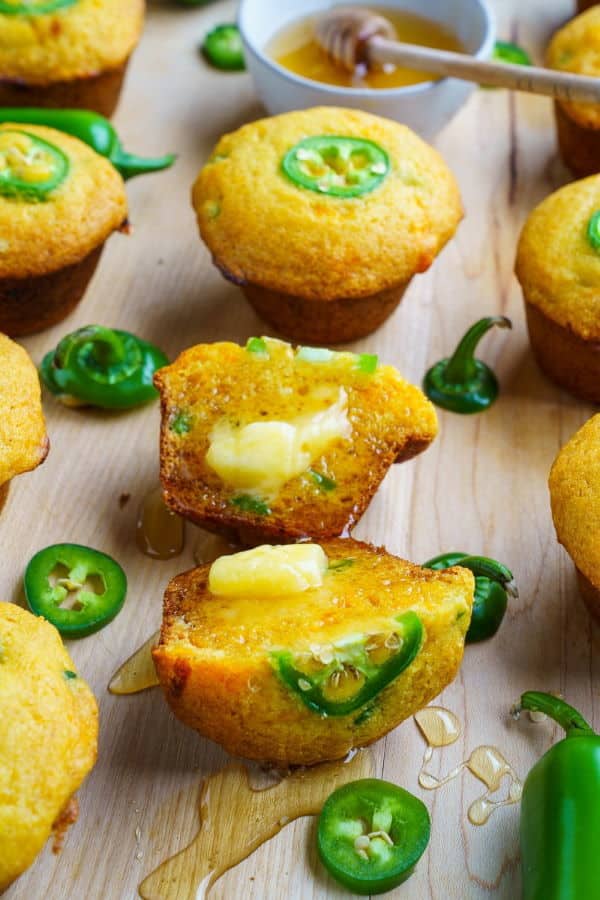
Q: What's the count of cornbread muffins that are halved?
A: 1